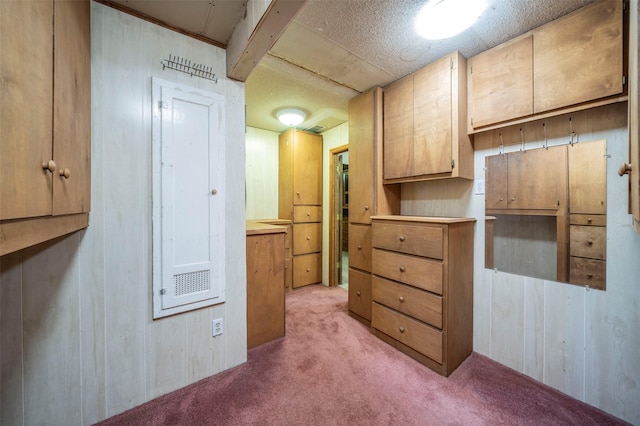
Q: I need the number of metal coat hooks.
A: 4